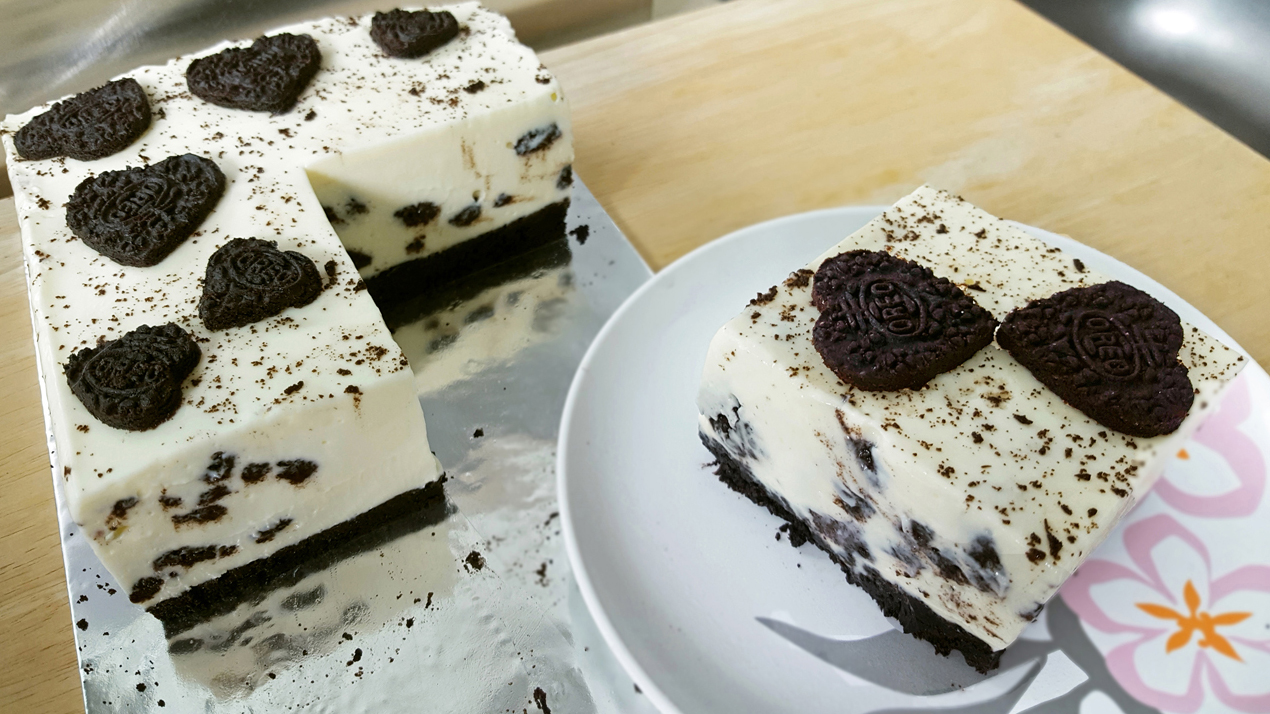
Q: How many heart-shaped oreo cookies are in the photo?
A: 8